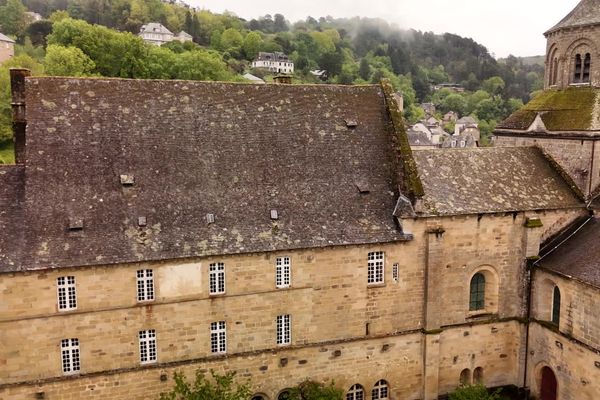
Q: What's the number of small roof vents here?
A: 7